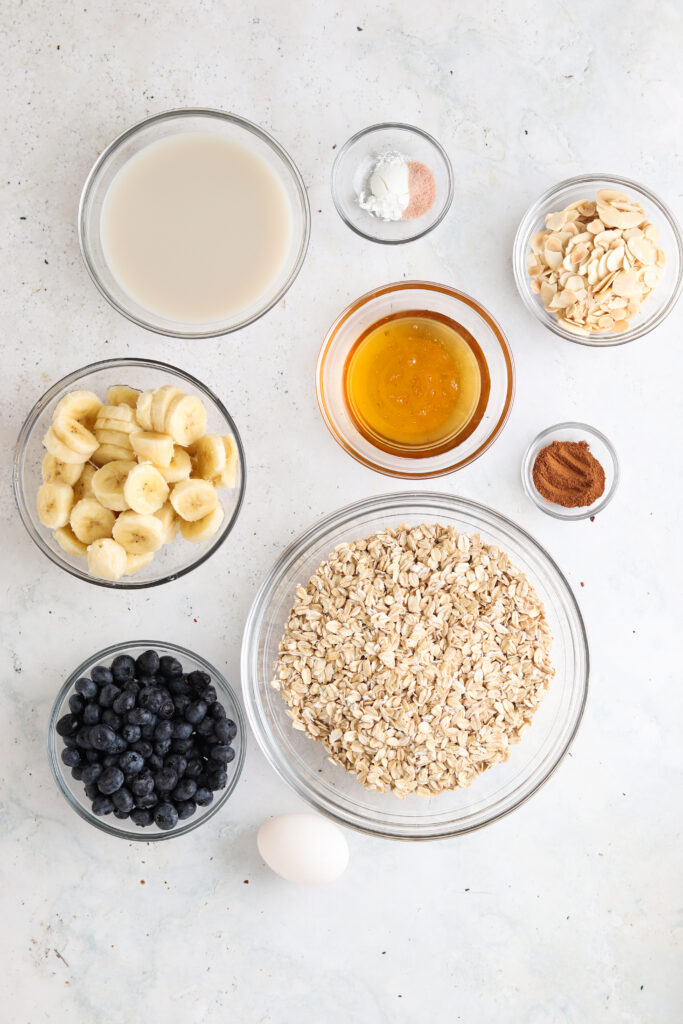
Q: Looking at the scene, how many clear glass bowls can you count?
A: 8